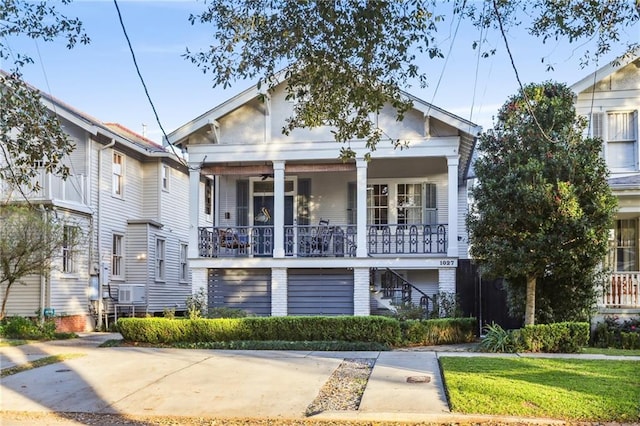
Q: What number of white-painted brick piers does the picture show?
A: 4